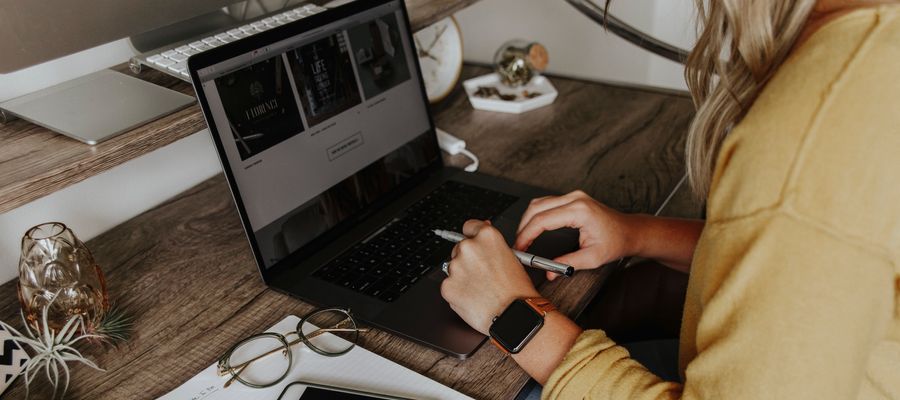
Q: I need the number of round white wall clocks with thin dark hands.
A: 1